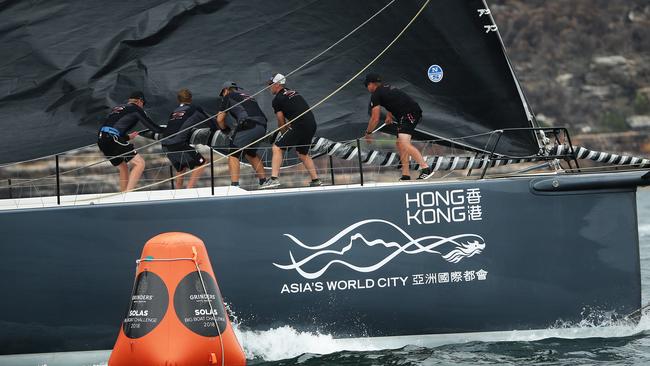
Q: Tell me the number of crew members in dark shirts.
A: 5